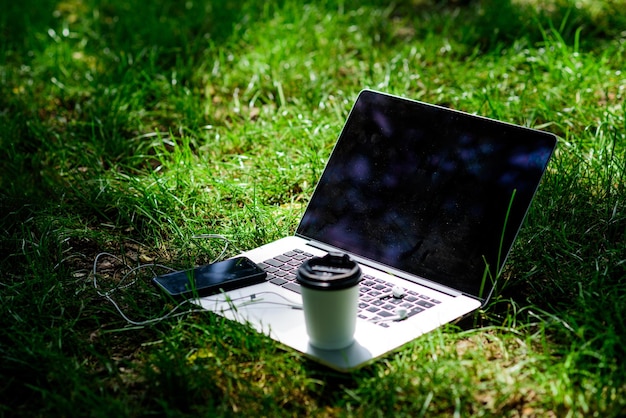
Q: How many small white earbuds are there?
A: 2